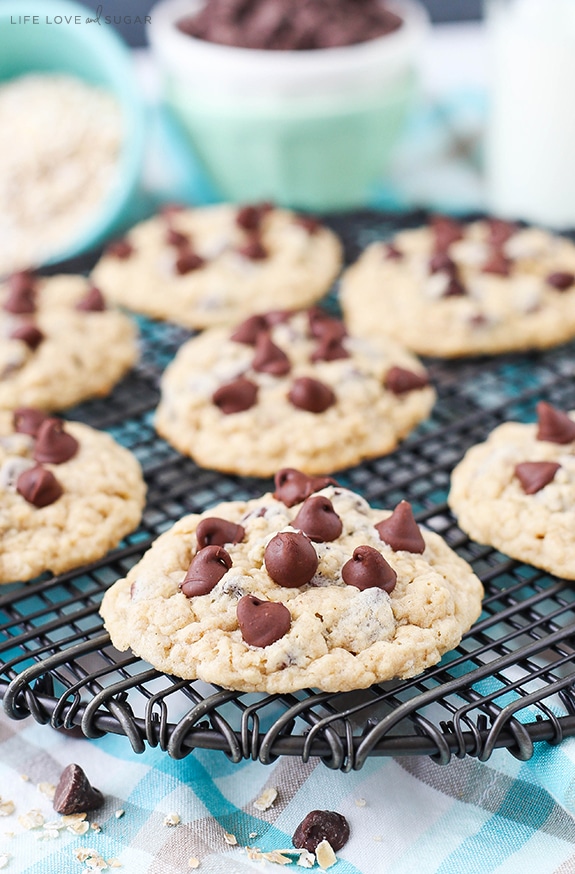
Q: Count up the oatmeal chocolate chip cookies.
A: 7